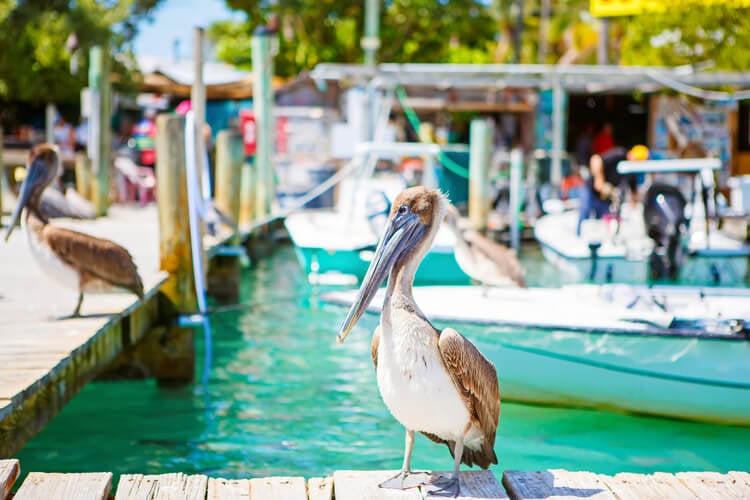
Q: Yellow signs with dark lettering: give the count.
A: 1